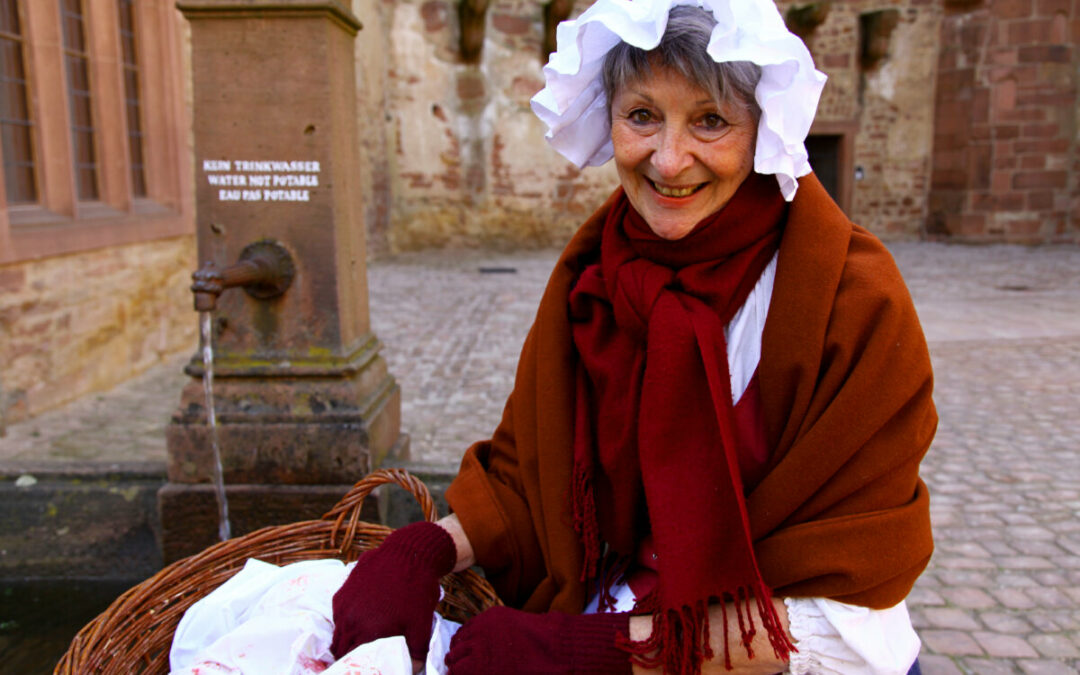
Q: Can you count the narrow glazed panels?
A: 3